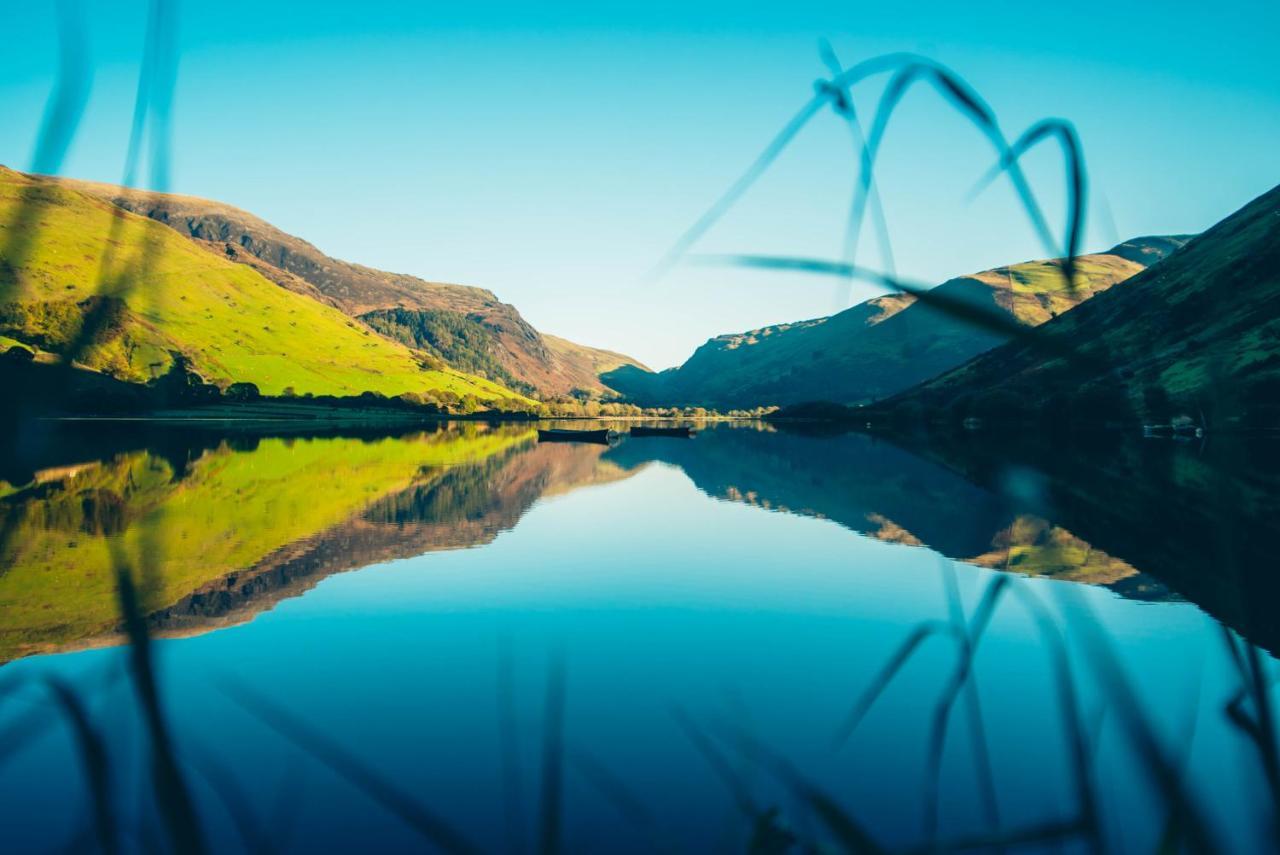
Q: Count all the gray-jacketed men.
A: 0